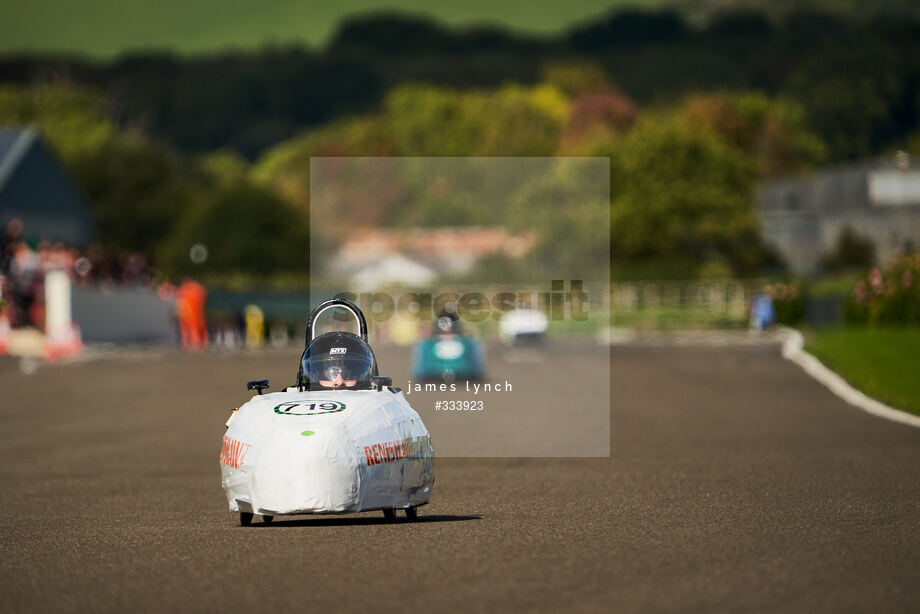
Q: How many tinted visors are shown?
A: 1